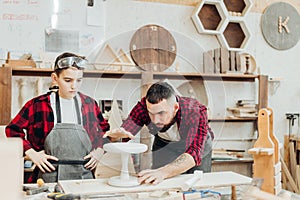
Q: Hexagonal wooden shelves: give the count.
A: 3